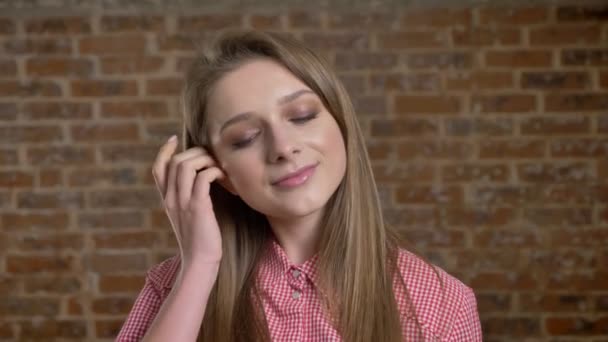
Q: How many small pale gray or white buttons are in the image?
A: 2